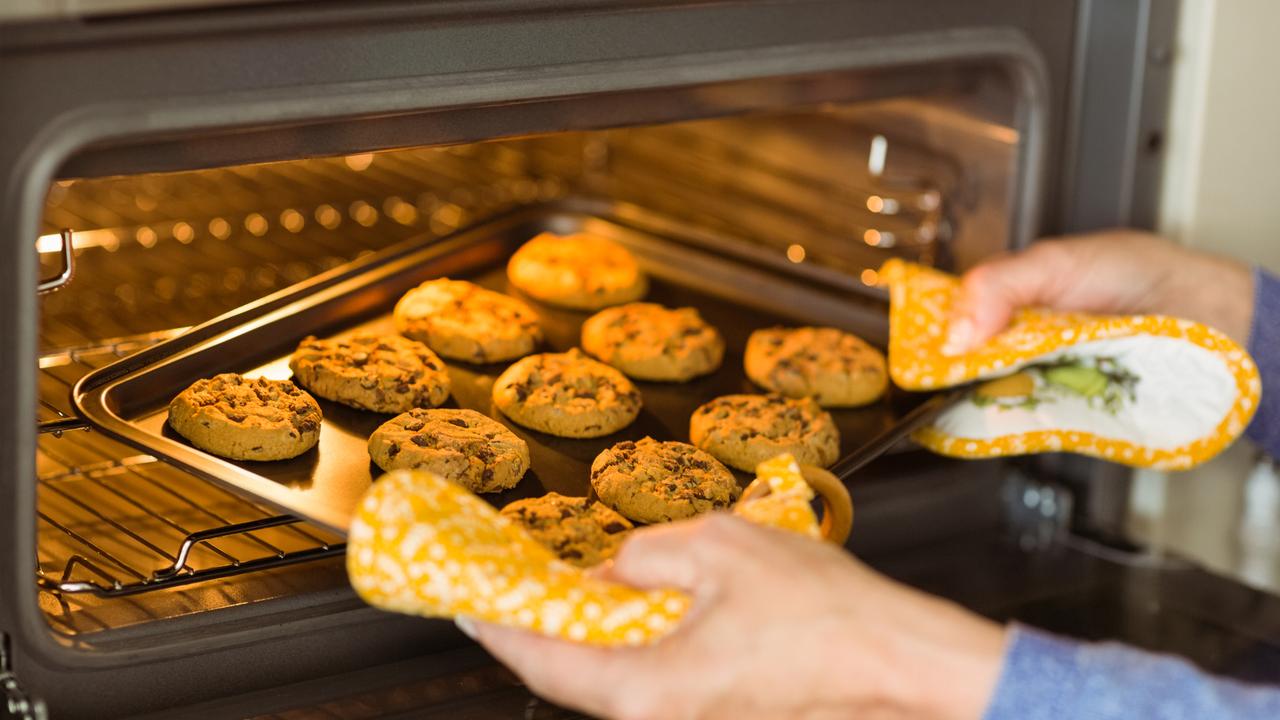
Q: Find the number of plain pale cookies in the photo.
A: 0